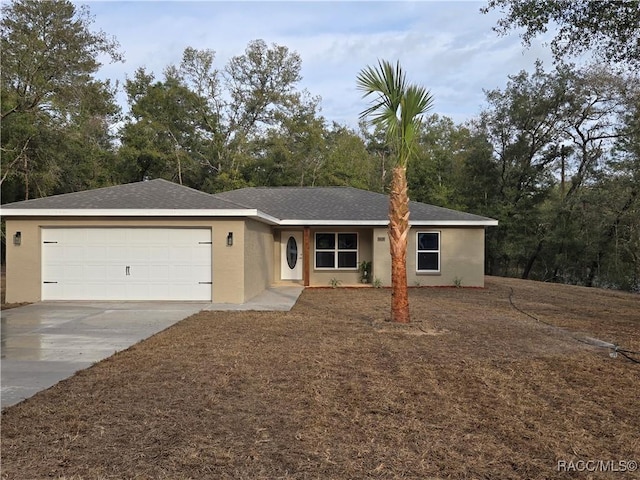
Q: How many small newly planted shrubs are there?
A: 4